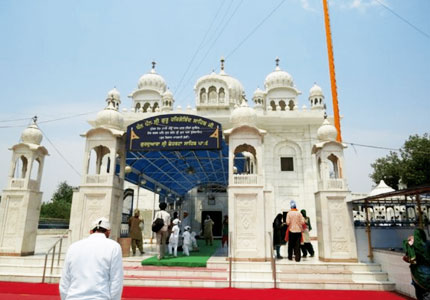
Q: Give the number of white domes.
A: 11